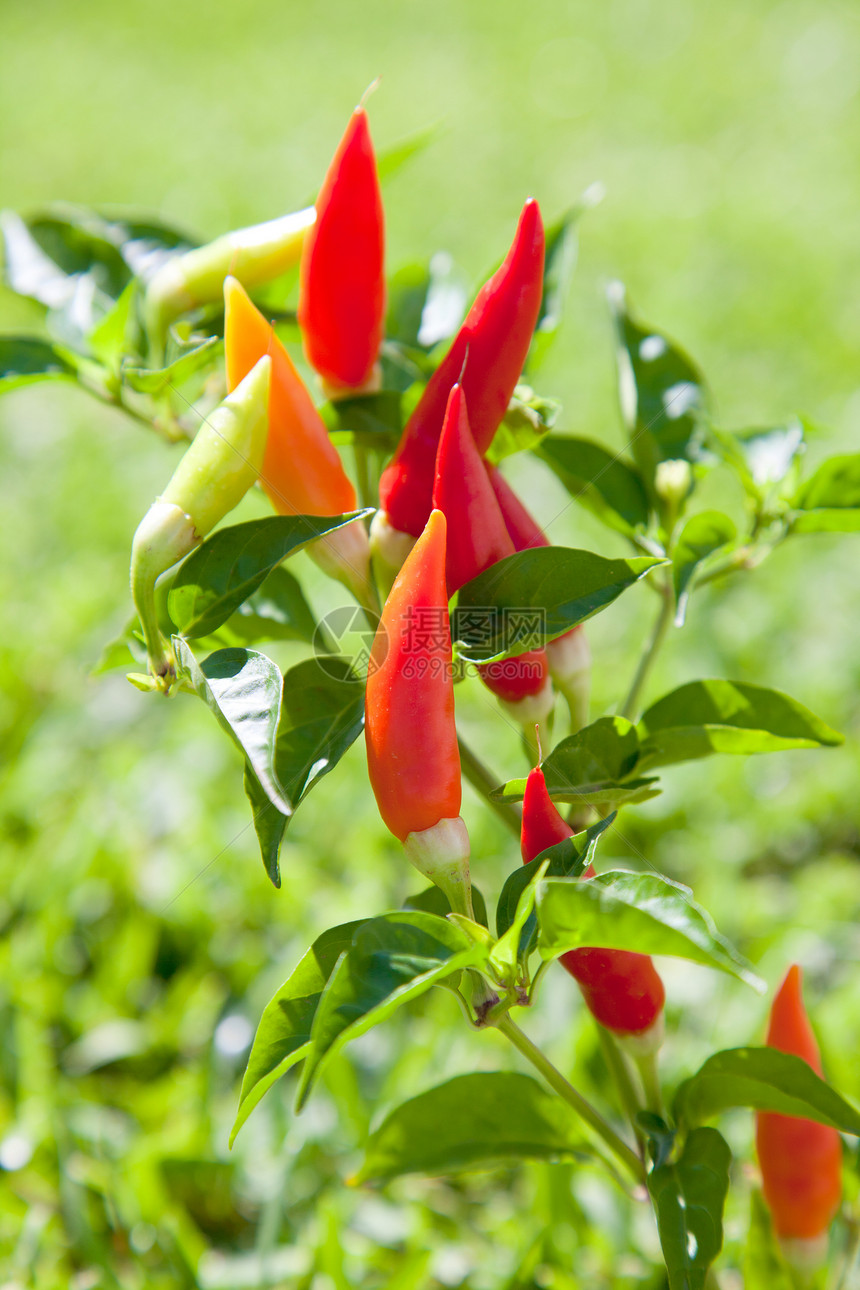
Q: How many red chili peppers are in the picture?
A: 7